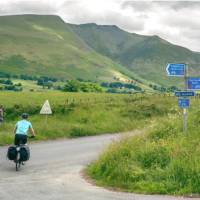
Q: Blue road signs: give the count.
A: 4